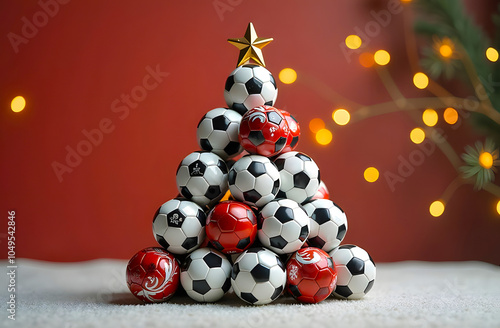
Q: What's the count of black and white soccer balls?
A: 11